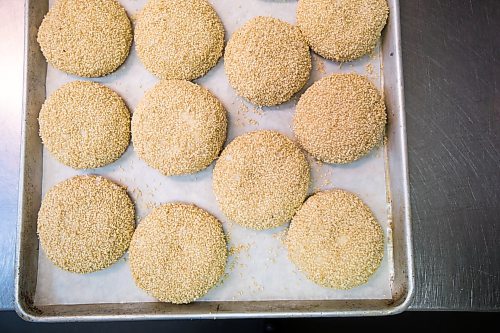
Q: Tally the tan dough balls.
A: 11